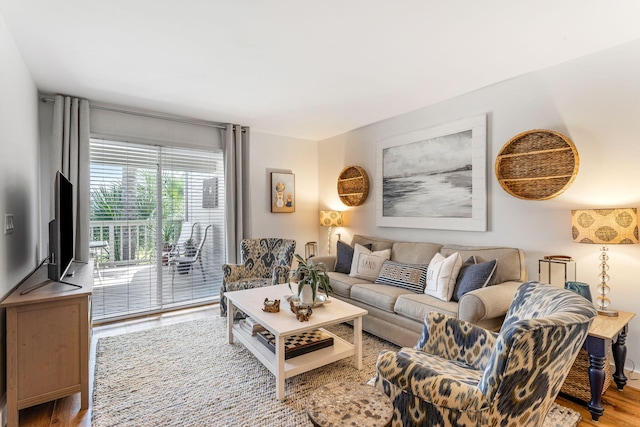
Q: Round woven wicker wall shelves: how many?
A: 2